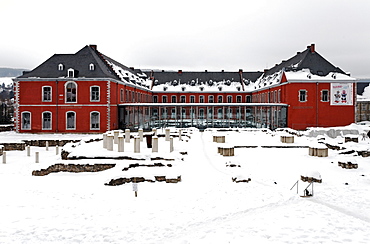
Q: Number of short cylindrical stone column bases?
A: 4